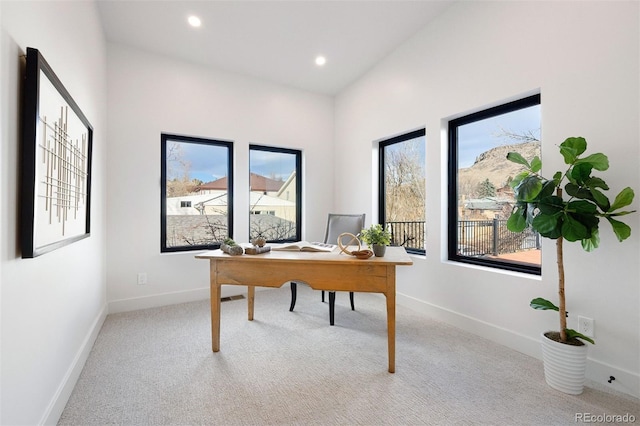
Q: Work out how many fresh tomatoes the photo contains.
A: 0